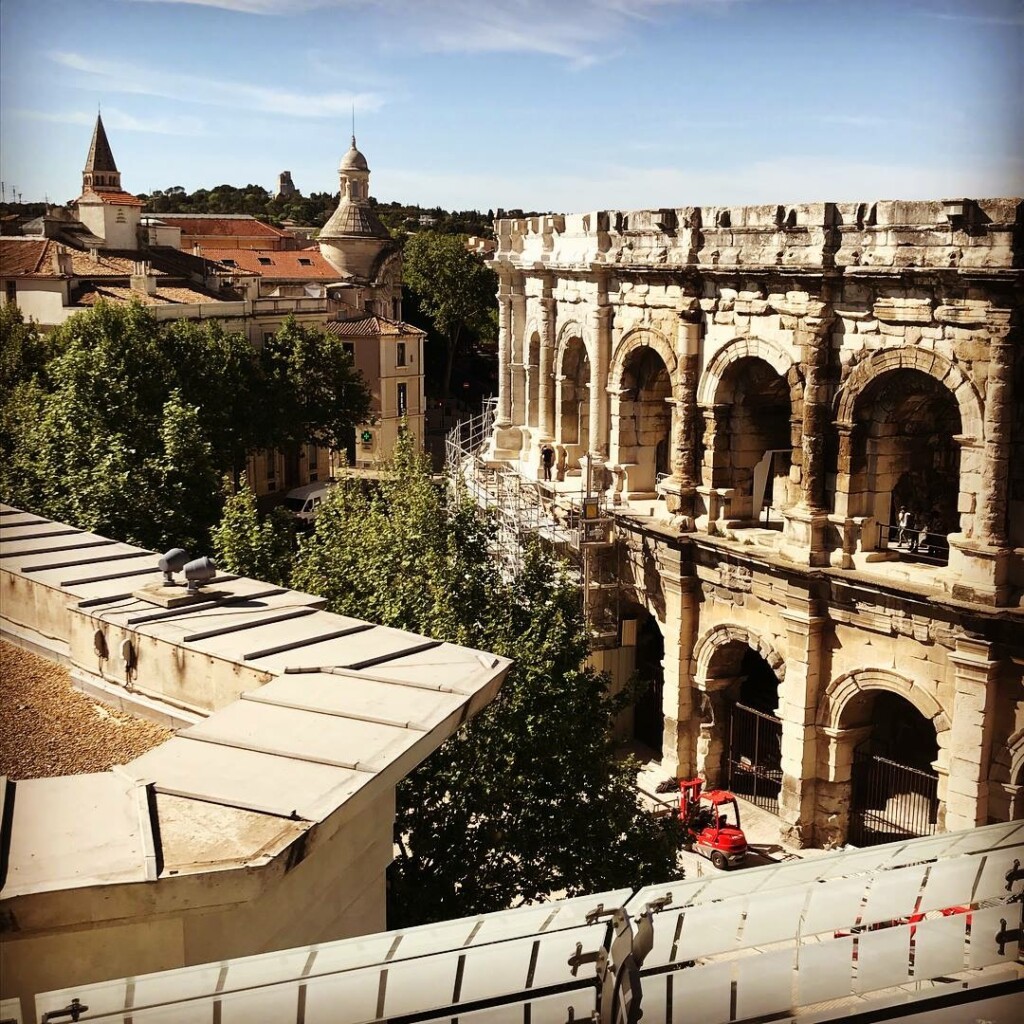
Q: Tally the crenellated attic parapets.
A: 1